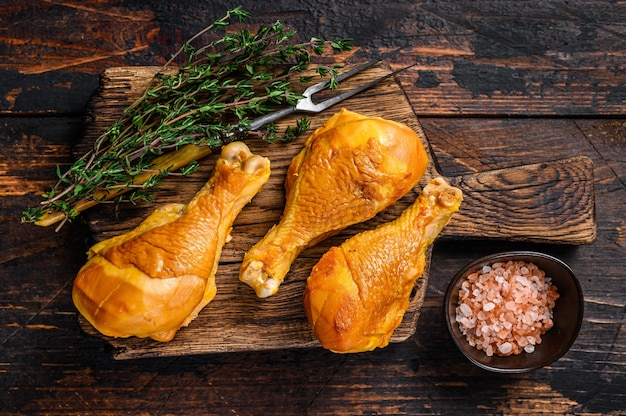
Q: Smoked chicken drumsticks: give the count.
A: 3